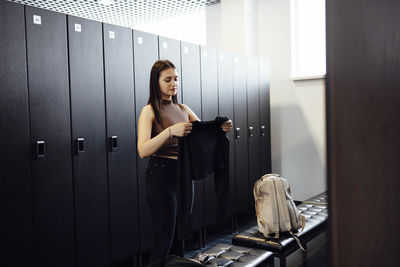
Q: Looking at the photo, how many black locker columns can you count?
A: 12